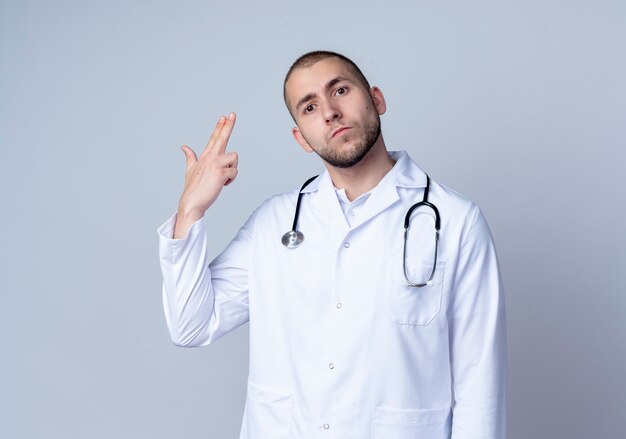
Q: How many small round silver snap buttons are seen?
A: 4